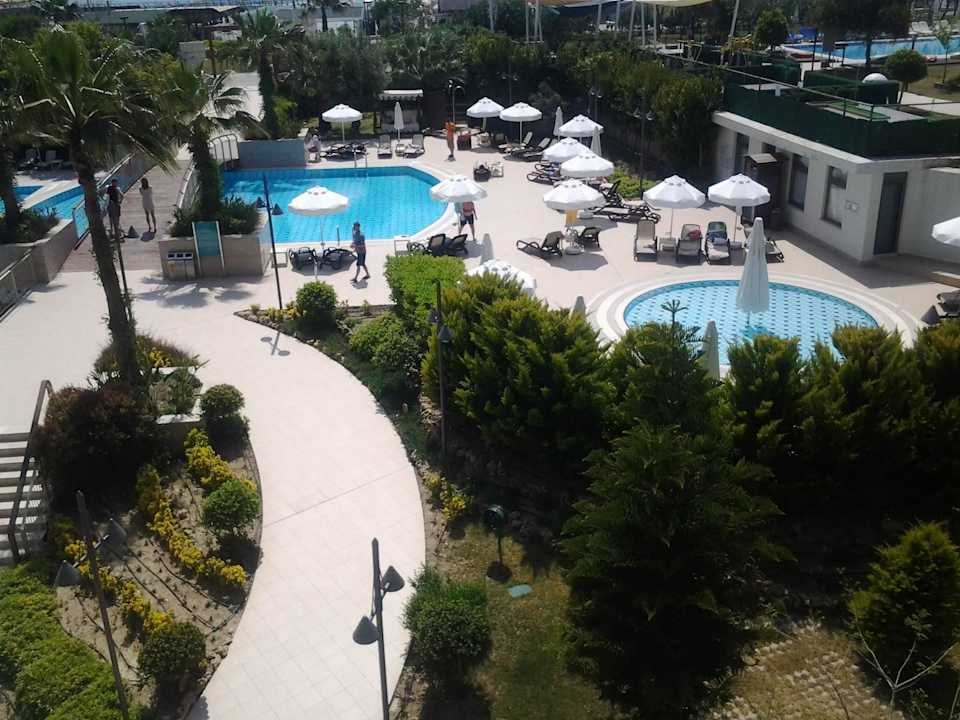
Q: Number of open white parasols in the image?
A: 13